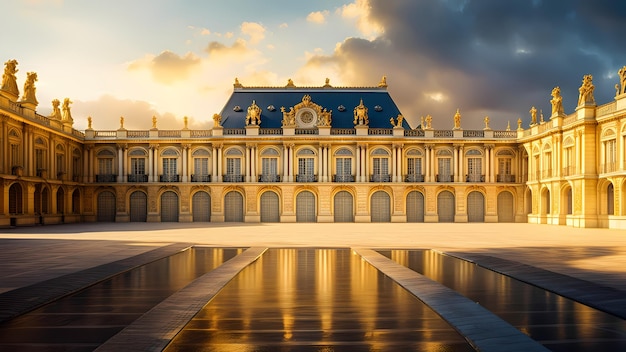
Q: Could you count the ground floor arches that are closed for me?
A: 13